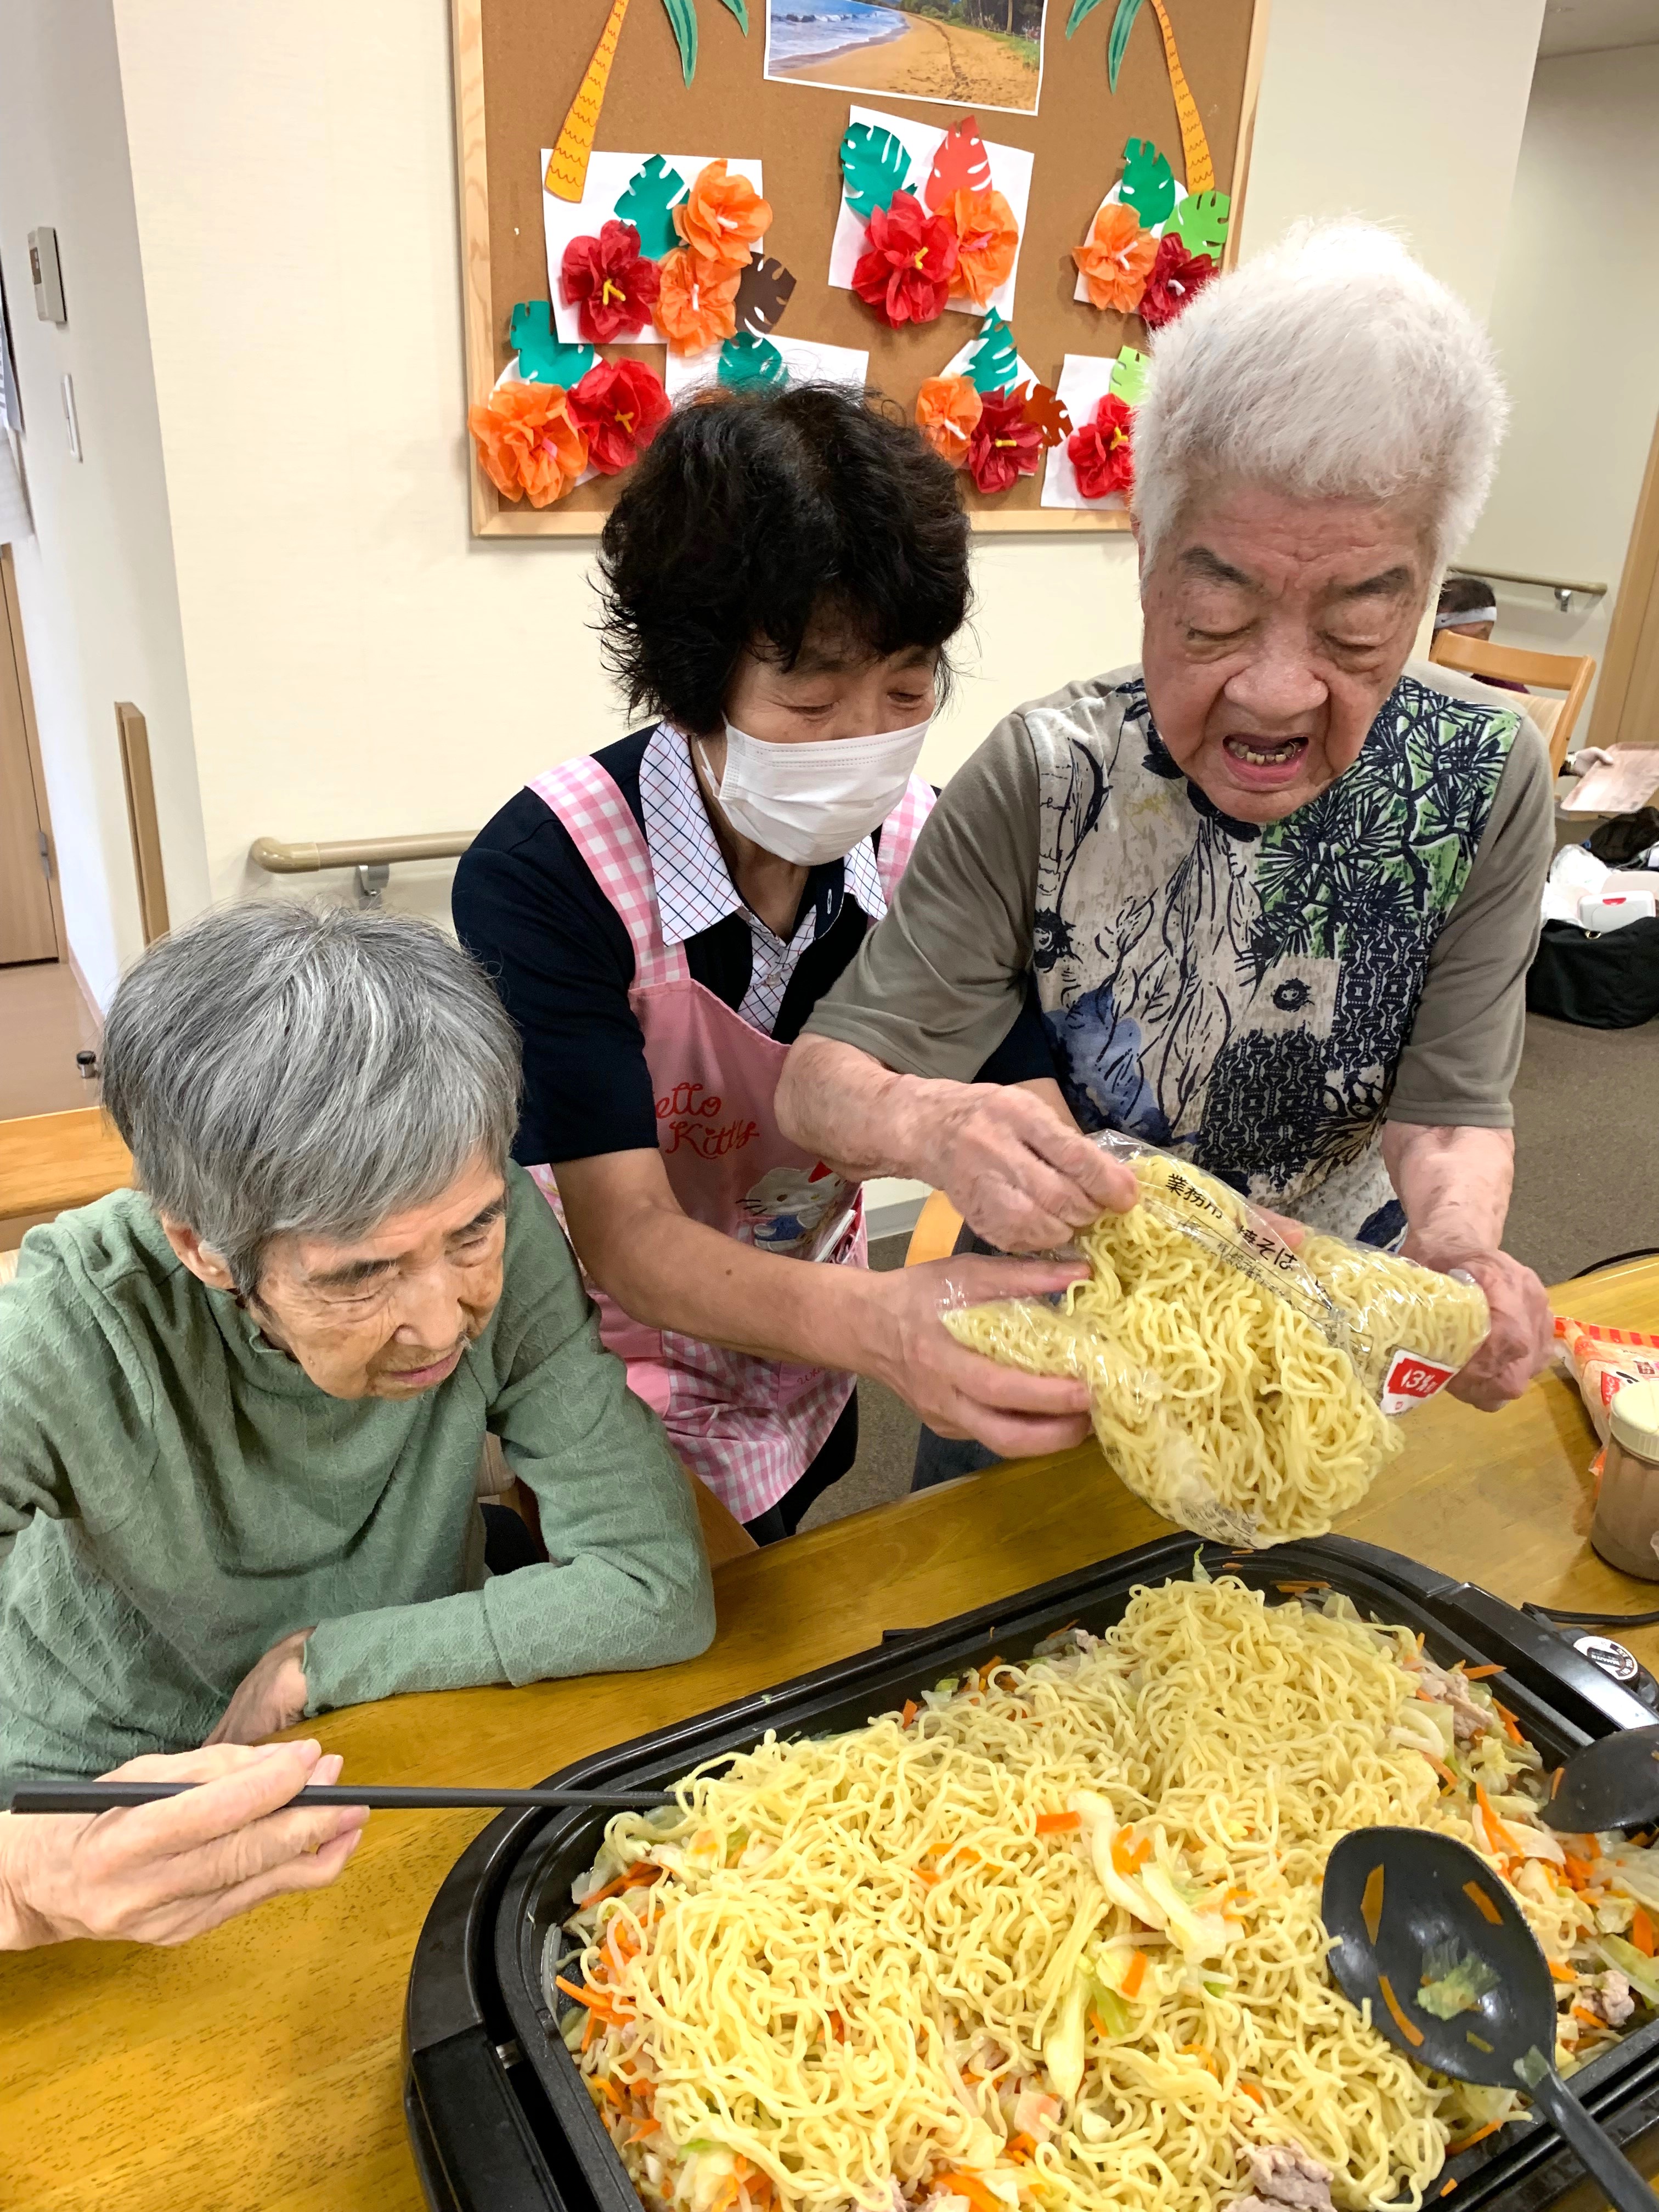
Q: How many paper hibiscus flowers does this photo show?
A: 12